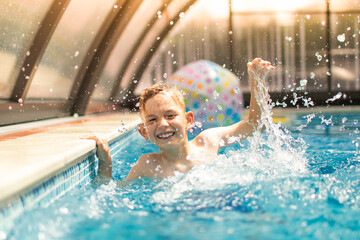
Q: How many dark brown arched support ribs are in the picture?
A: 4